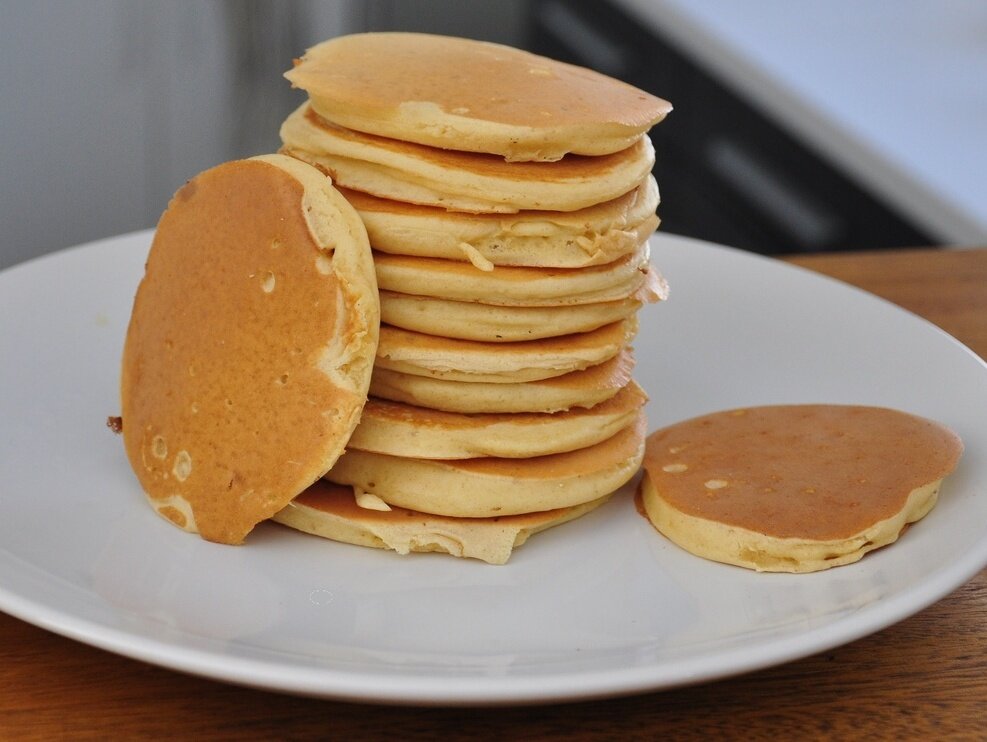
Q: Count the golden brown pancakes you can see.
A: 12